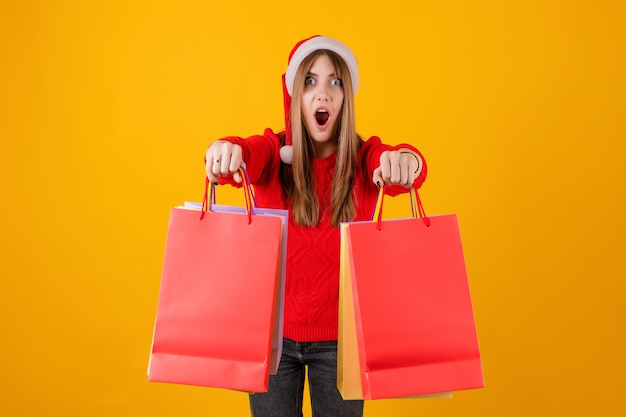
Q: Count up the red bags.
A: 2